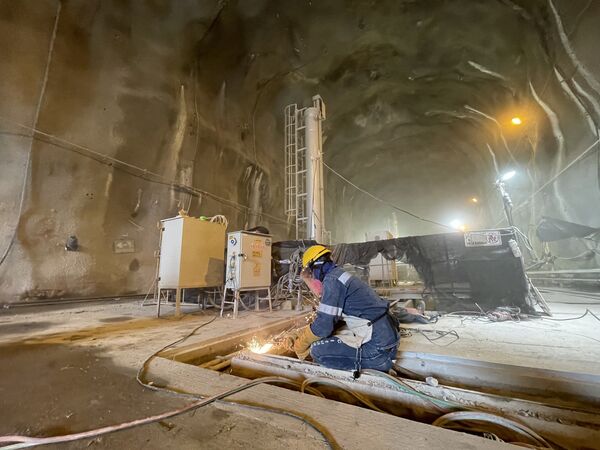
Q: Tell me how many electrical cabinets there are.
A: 2